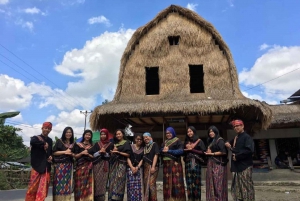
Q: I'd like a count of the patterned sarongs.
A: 11